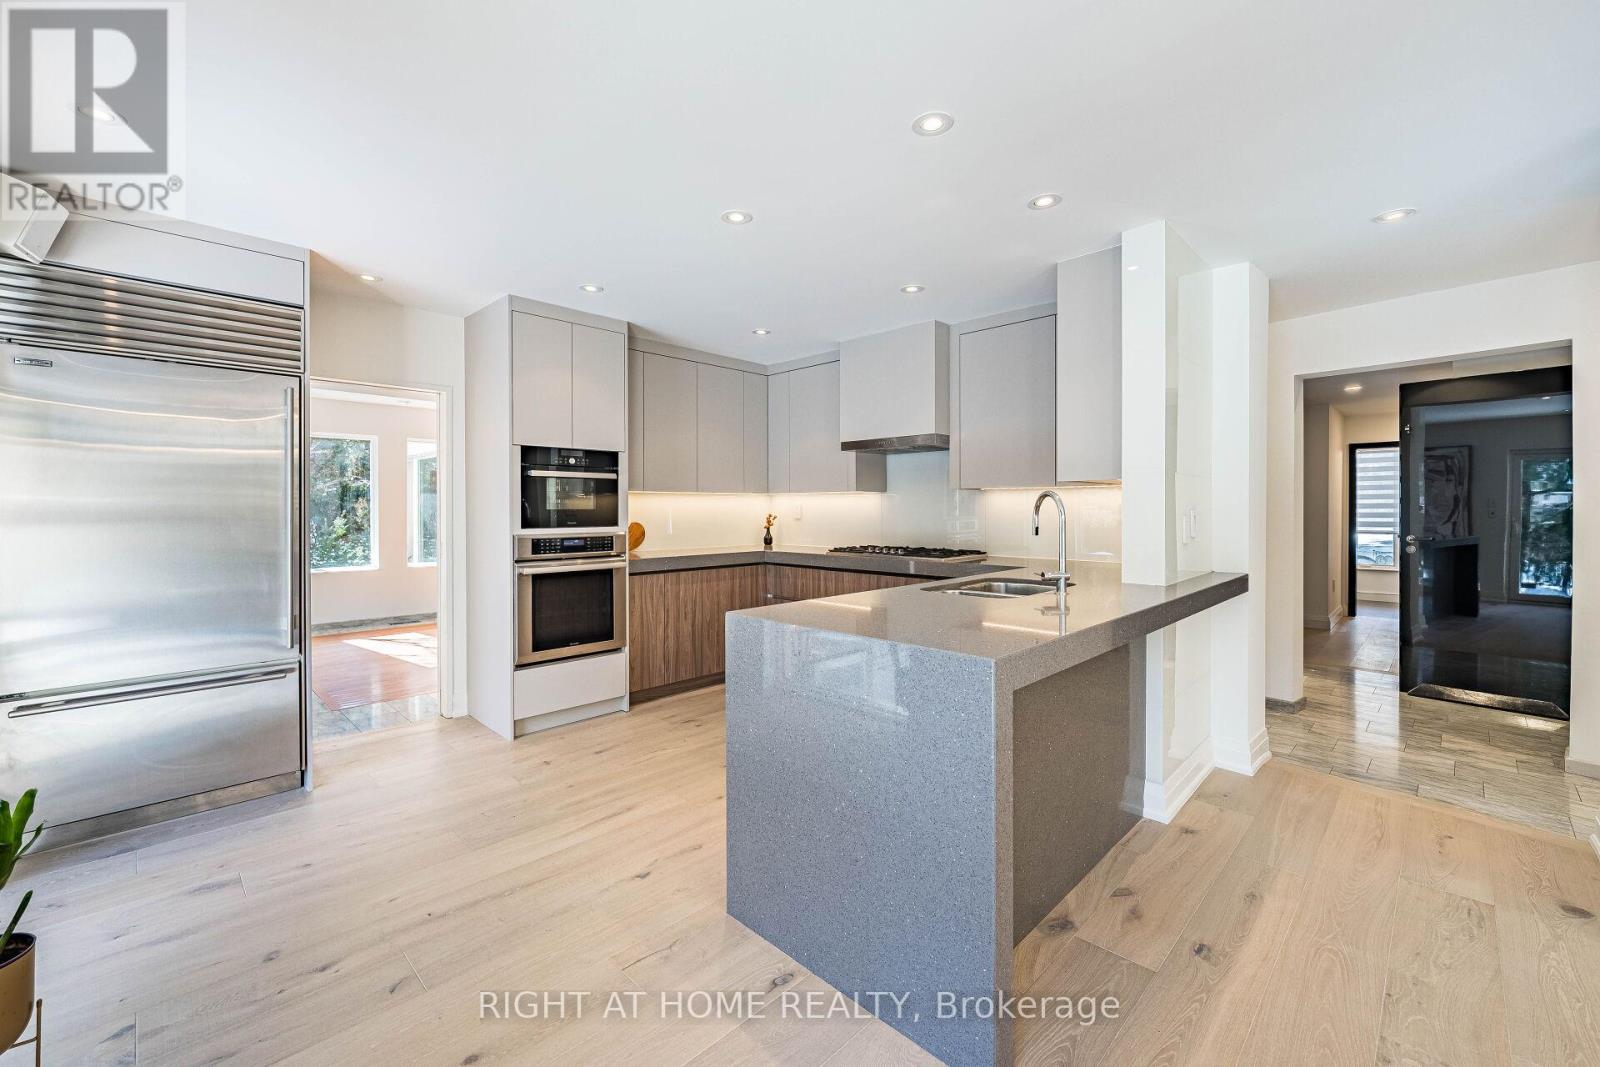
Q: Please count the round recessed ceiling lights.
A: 10